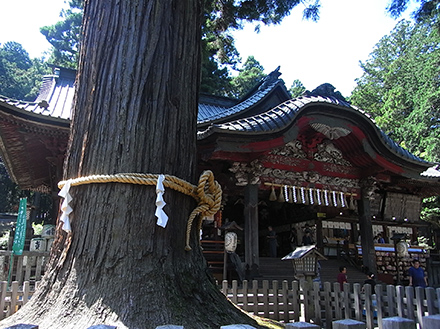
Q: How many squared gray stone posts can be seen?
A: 8